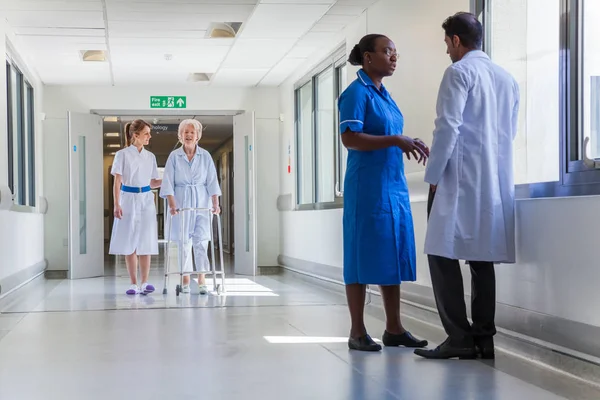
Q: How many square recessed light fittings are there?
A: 3